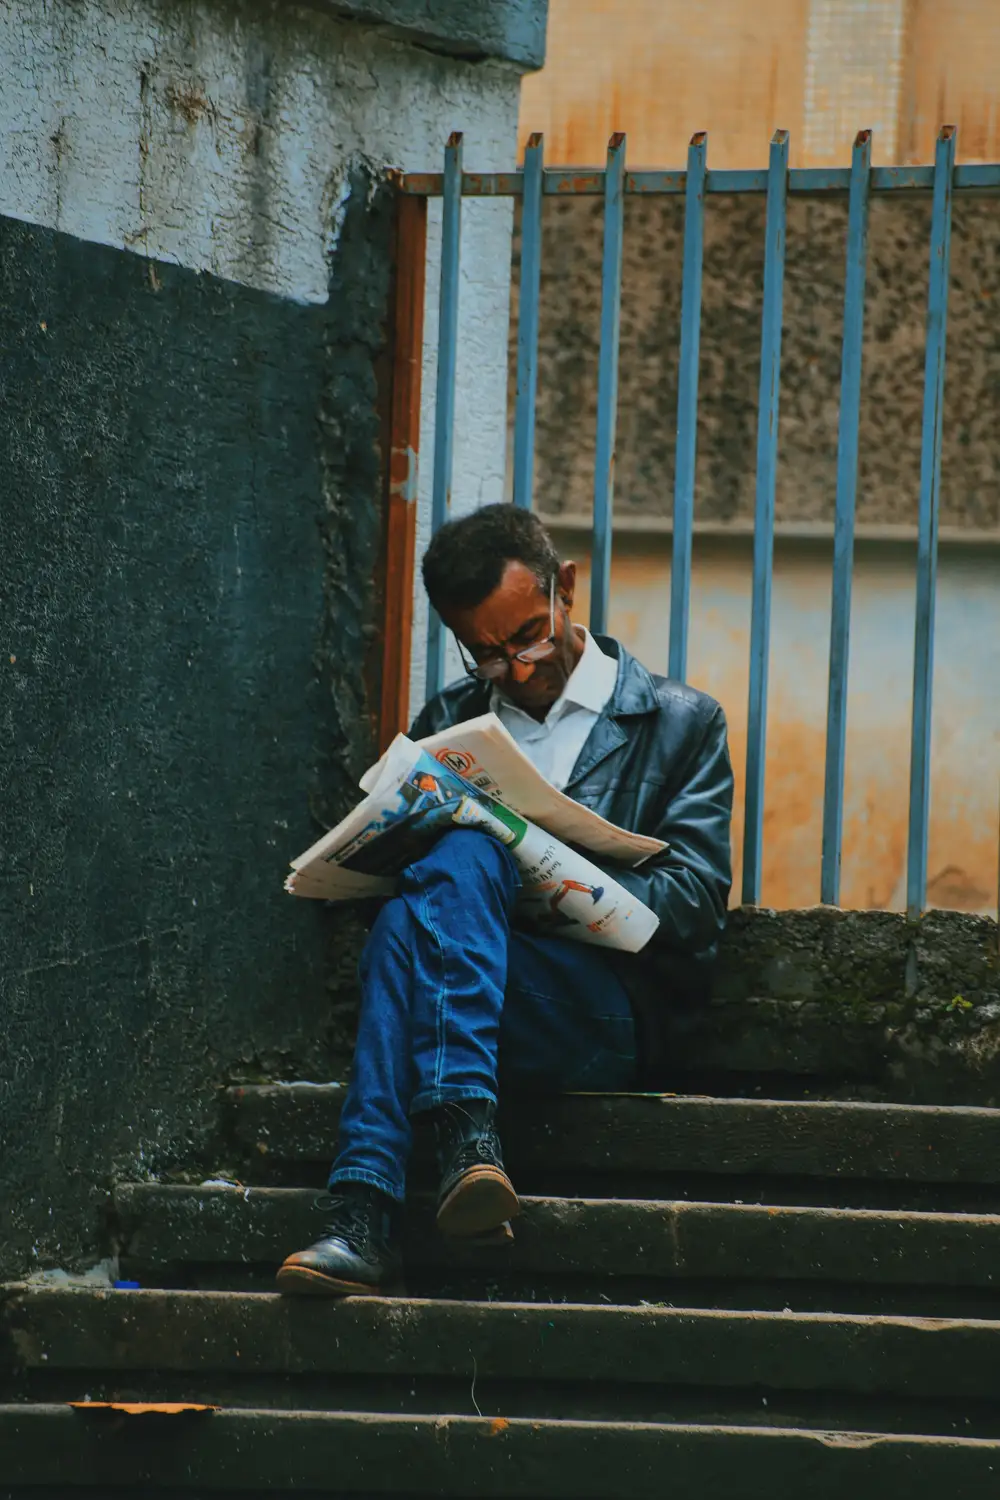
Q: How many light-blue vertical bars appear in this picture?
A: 7